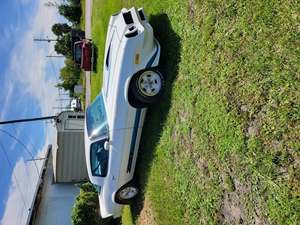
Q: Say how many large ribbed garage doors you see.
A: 0